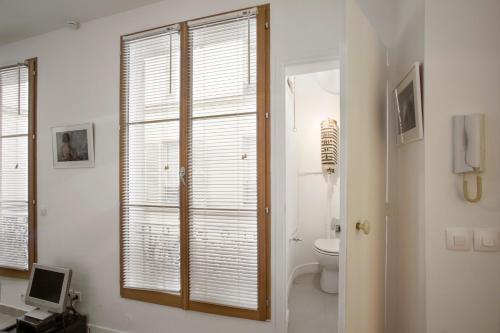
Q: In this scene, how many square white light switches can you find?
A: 2